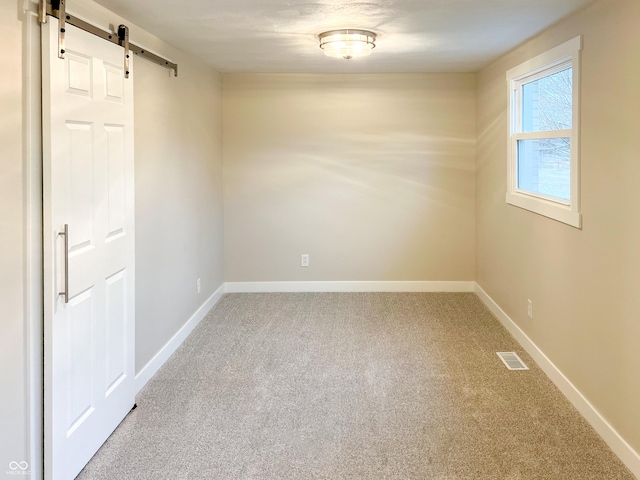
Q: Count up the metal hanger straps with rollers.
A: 2